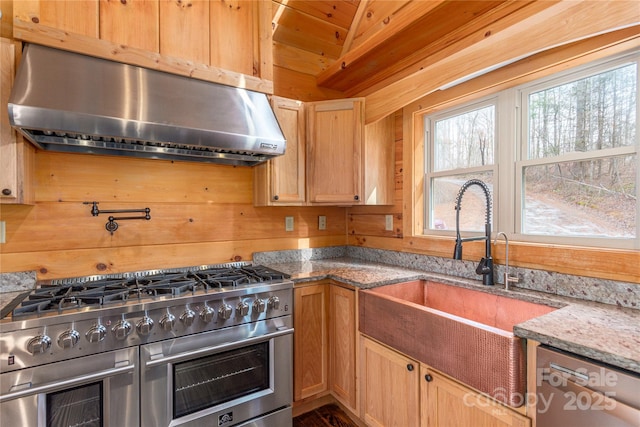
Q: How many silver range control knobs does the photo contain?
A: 12